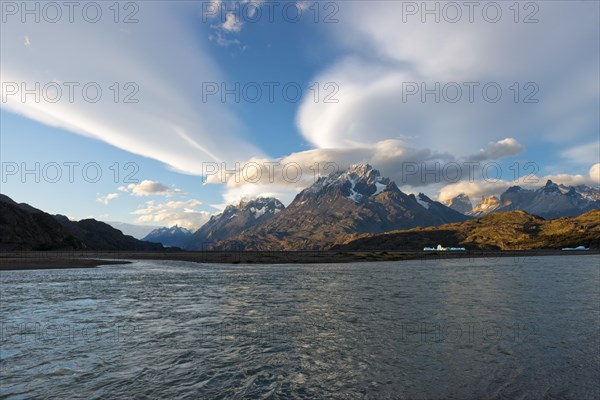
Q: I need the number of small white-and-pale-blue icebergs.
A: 2